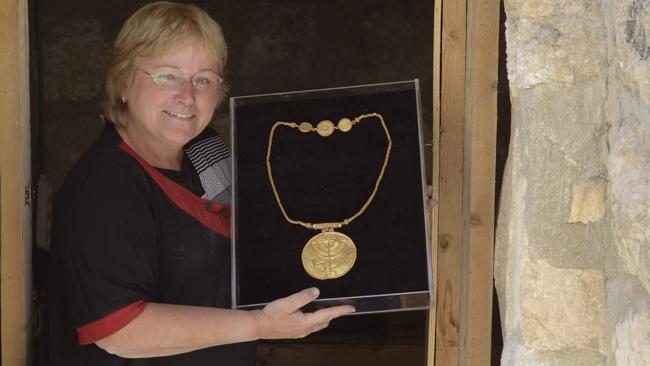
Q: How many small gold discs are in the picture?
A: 3